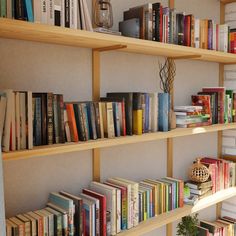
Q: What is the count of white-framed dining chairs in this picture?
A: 0